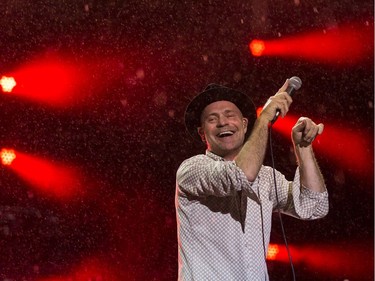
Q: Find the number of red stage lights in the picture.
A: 5